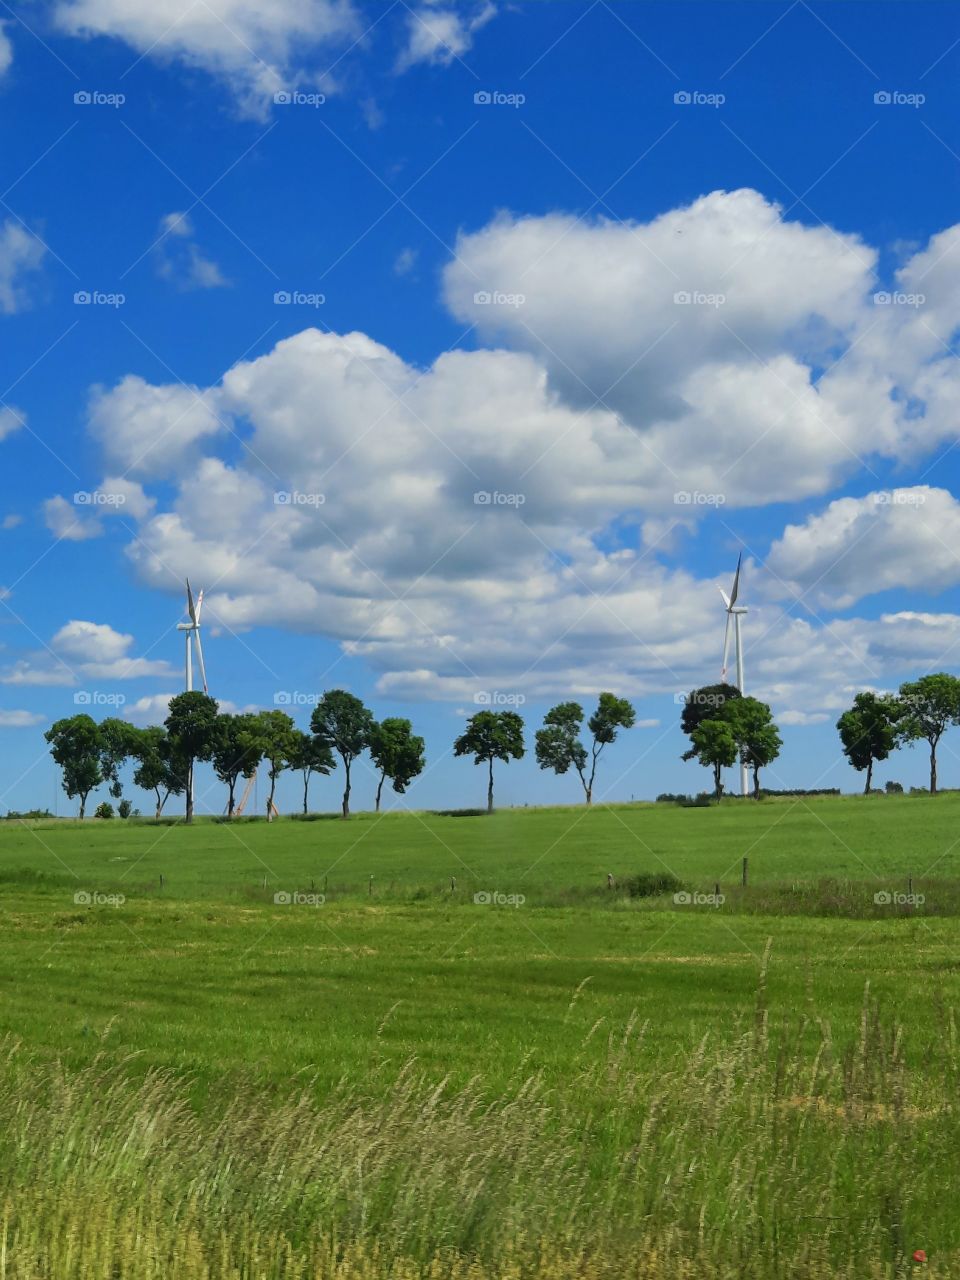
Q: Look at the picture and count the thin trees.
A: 14